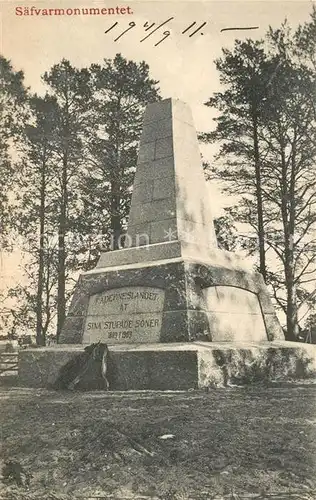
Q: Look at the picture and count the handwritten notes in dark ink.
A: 1